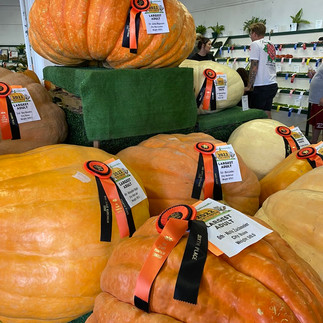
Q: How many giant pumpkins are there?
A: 9